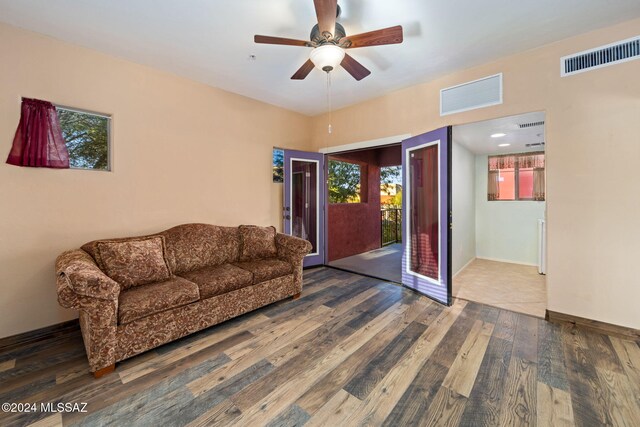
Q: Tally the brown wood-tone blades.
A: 5